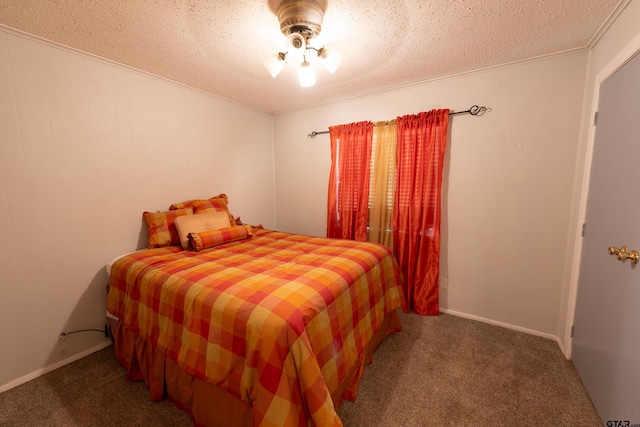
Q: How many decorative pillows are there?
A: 4